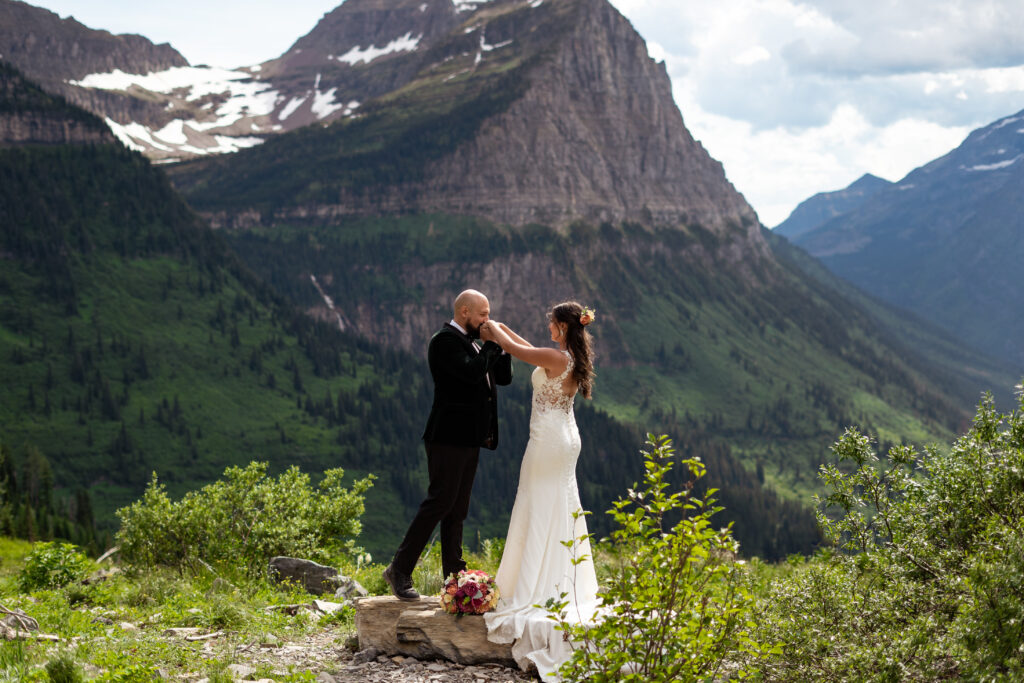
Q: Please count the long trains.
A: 1